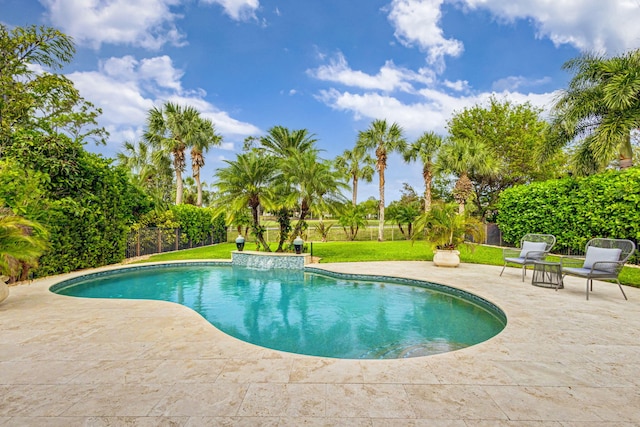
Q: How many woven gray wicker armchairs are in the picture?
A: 2